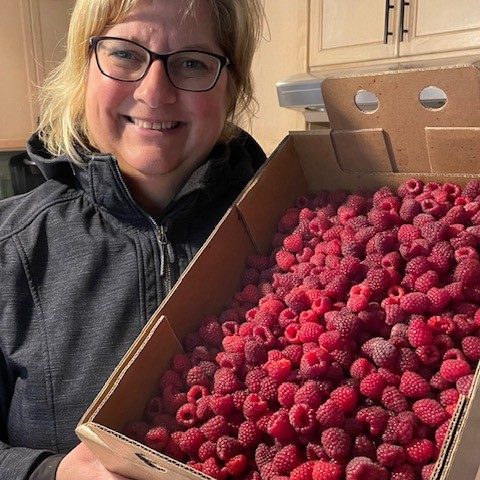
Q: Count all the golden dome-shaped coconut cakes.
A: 0